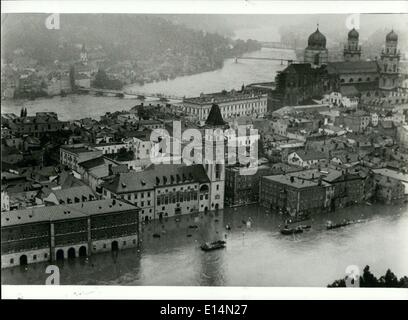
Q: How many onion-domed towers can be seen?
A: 3